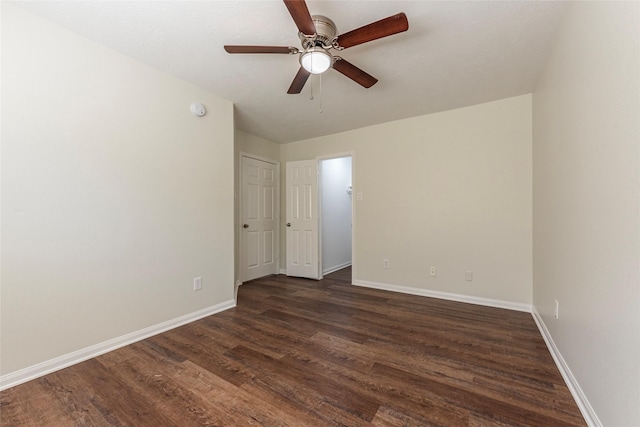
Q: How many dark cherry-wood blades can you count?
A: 5